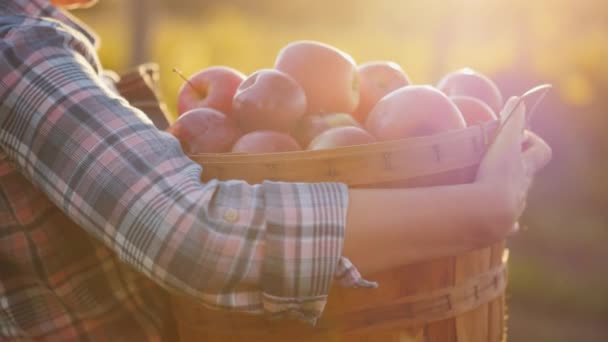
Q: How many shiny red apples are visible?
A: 11